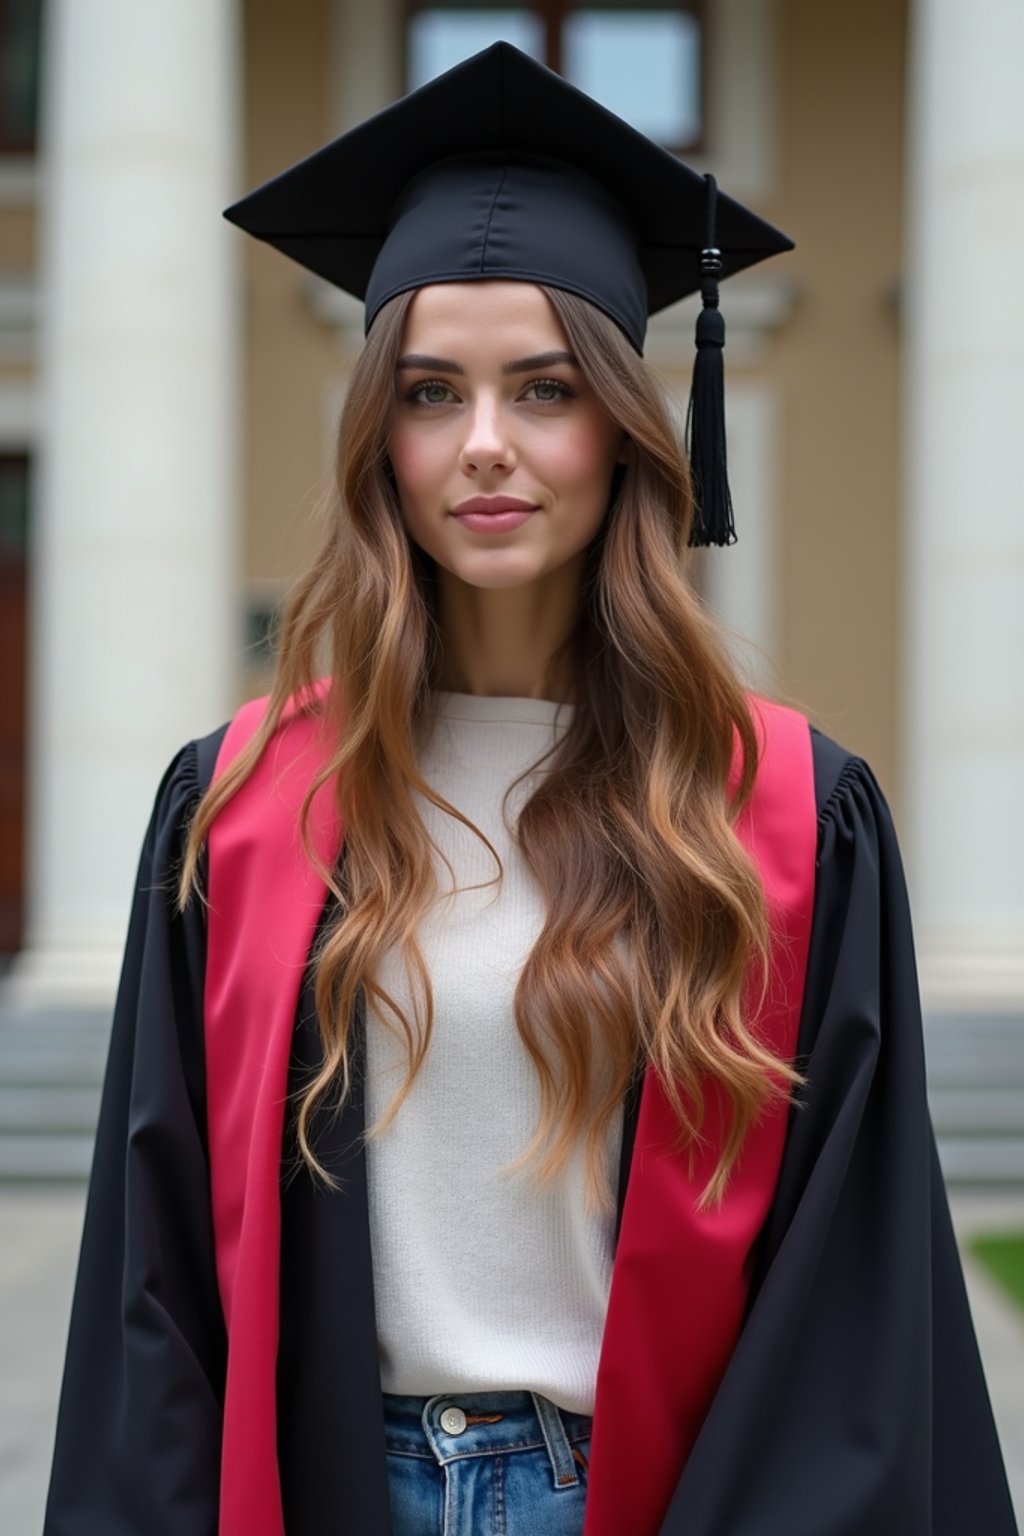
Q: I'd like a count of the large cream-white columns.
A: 2